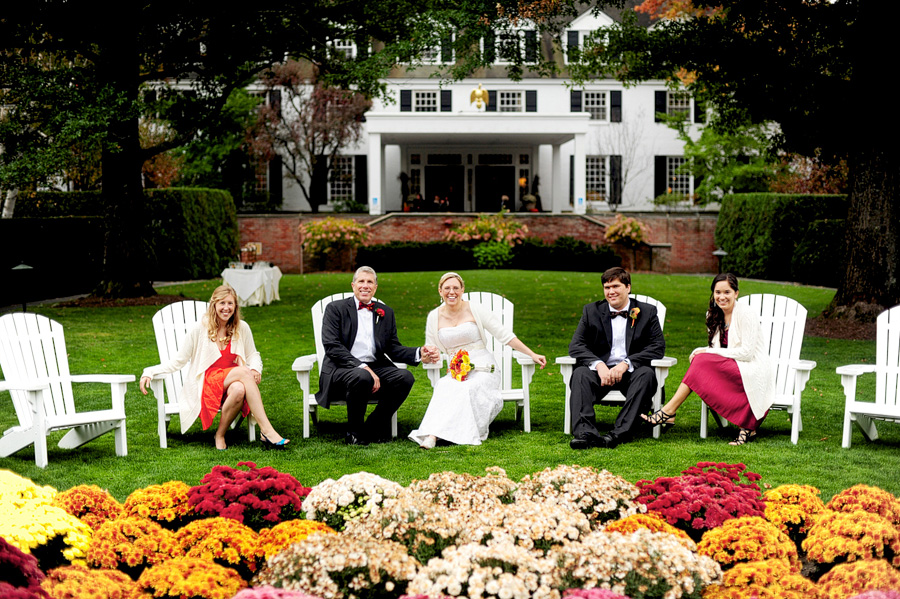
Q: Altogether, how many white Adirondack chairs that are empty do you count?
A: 2